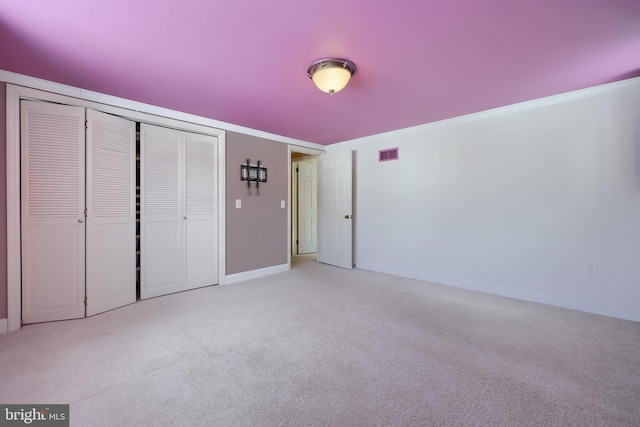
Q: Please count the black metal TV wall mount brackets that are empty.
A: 1